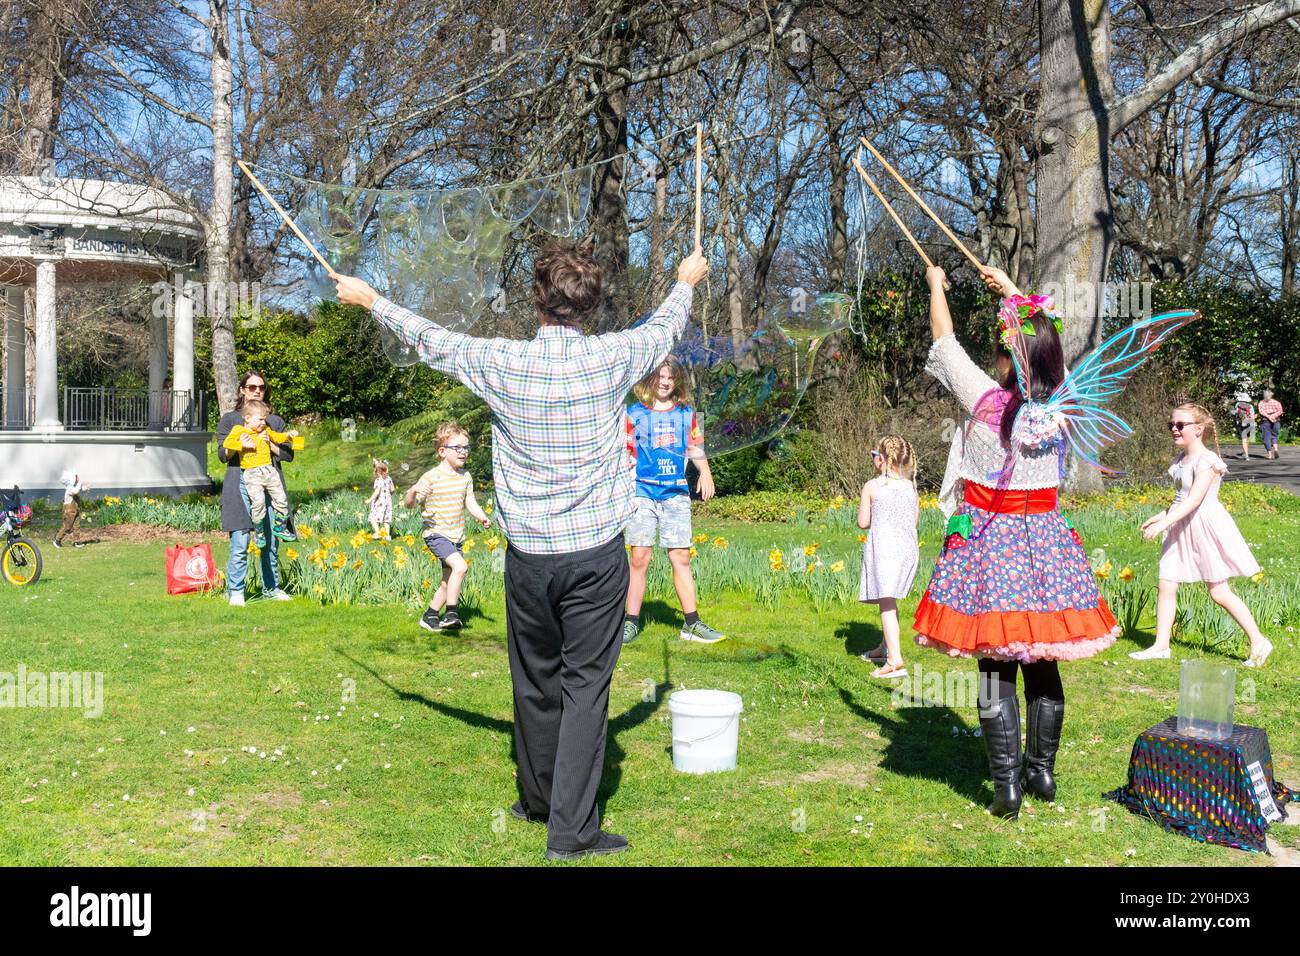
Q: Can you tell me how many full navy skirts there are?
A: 1